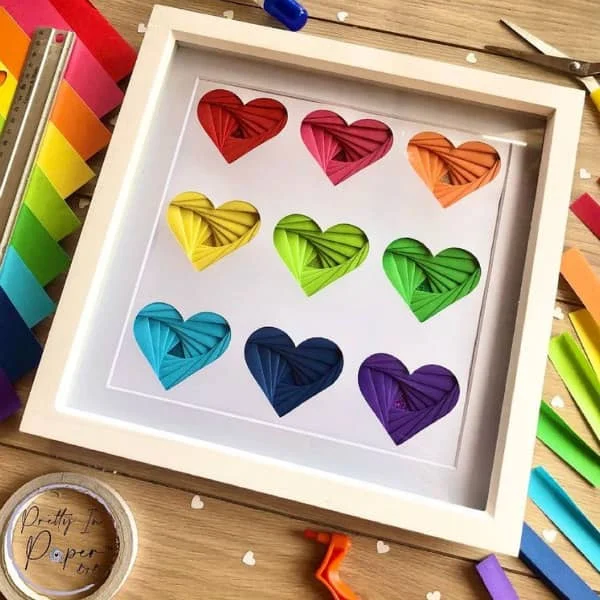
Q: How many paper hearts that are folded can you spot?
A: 9